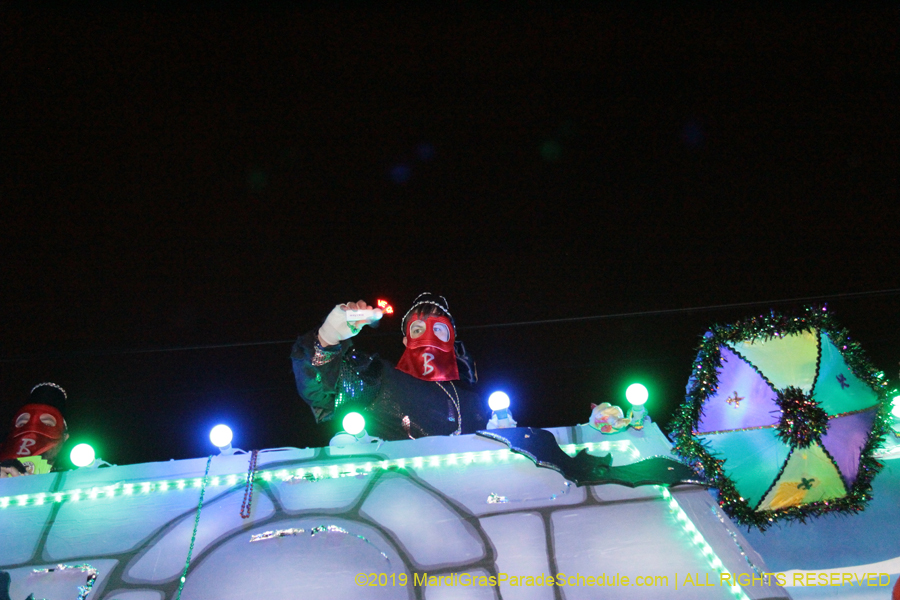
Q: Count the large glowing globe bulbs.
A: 6